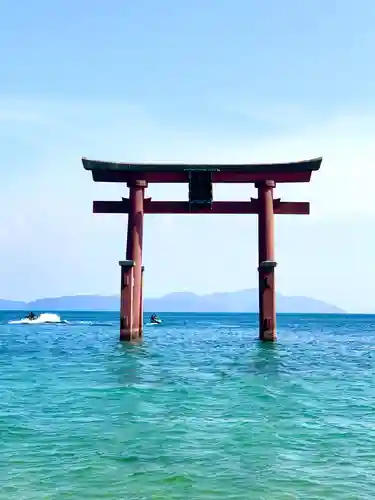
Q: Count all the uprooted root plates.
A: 0